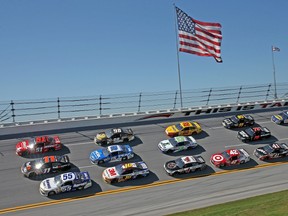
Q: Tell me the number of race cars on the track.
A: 14